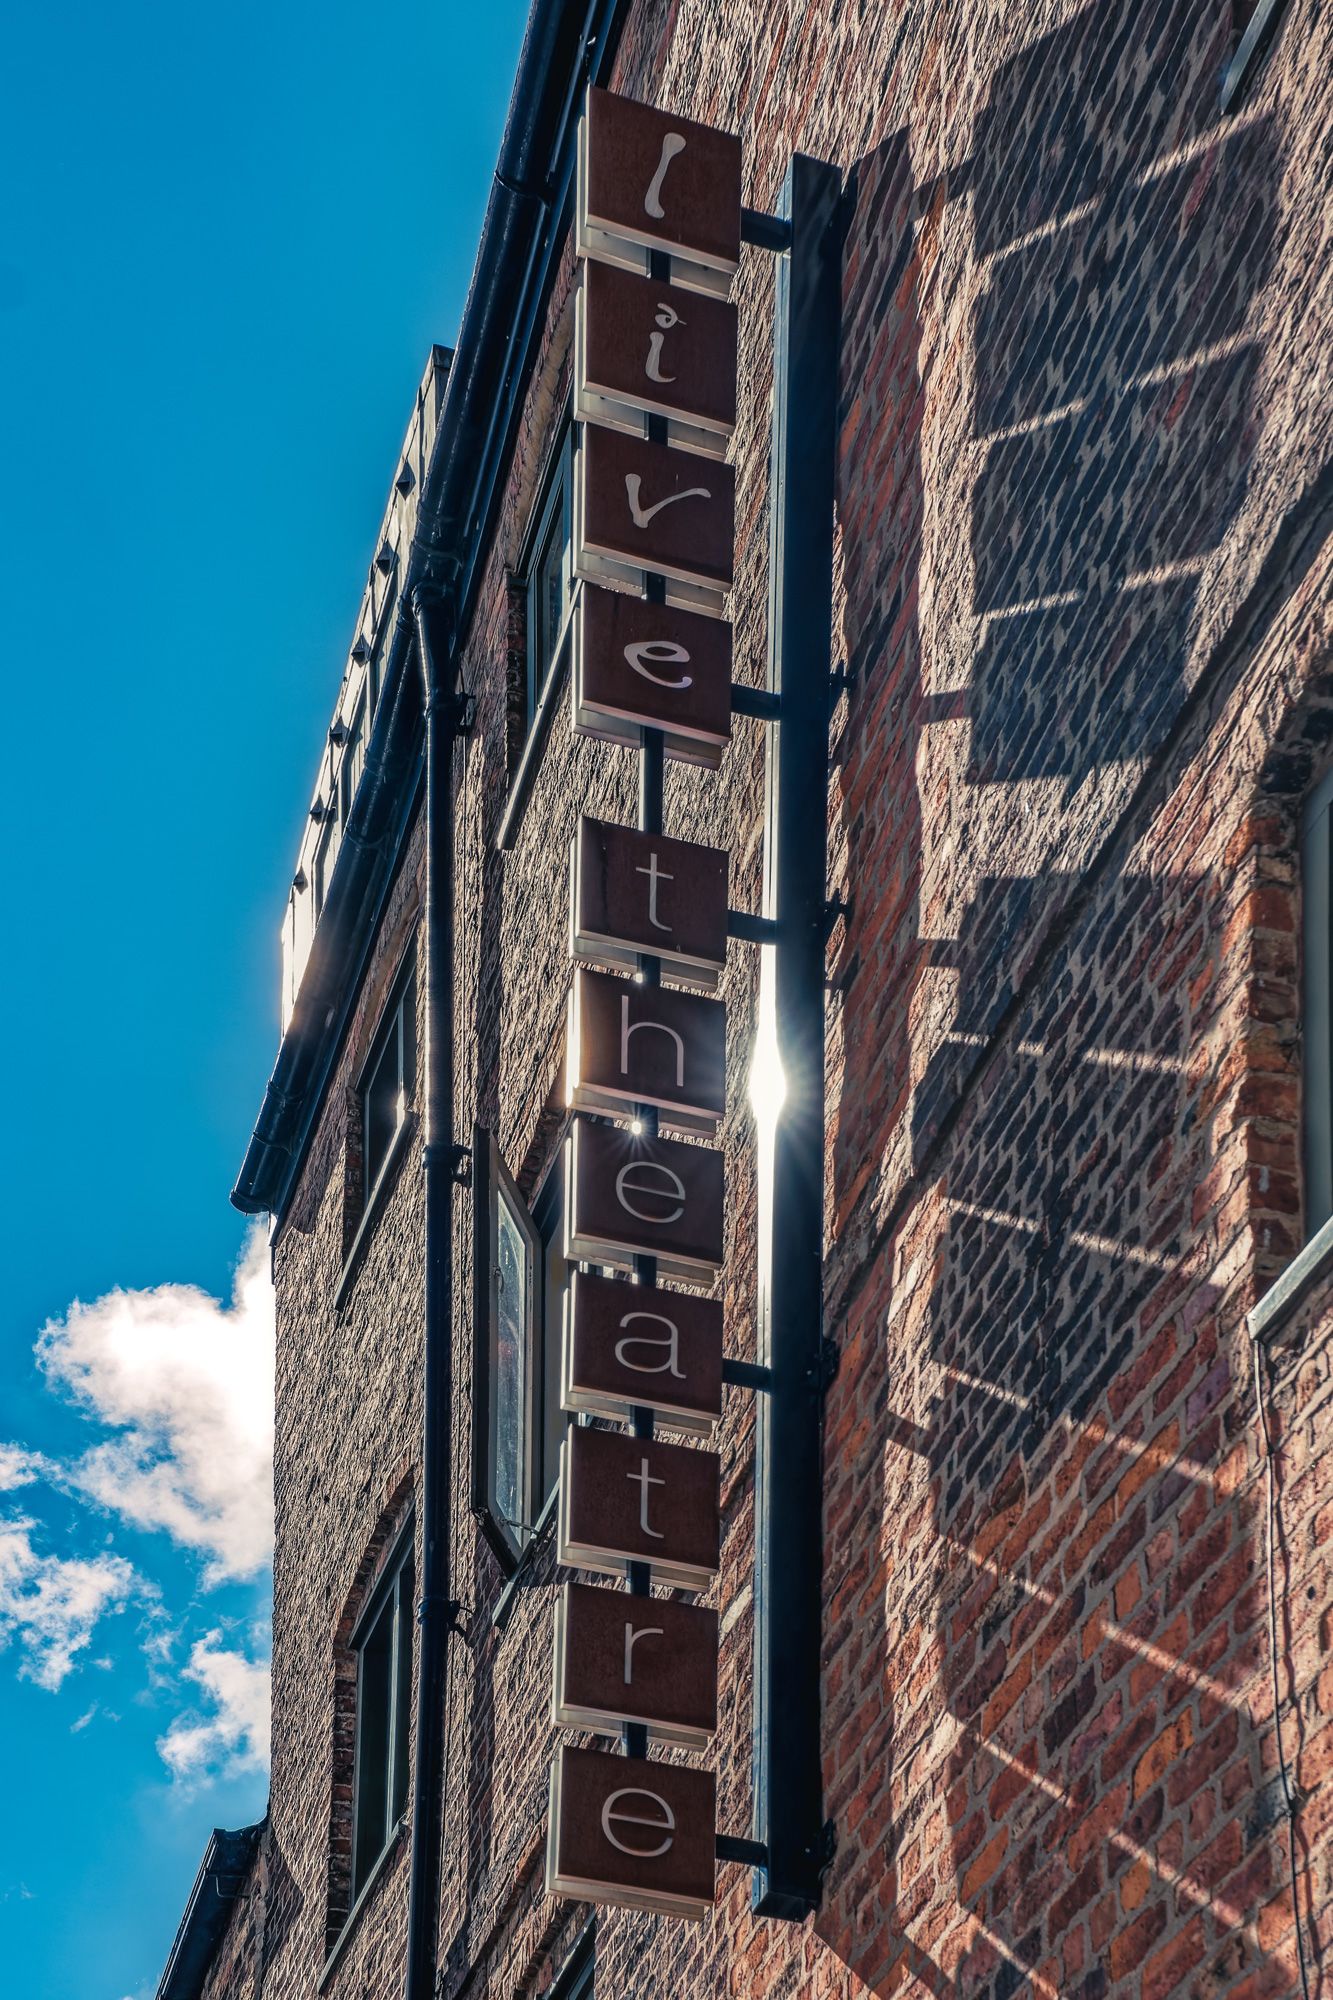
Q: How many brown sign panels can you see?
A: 11